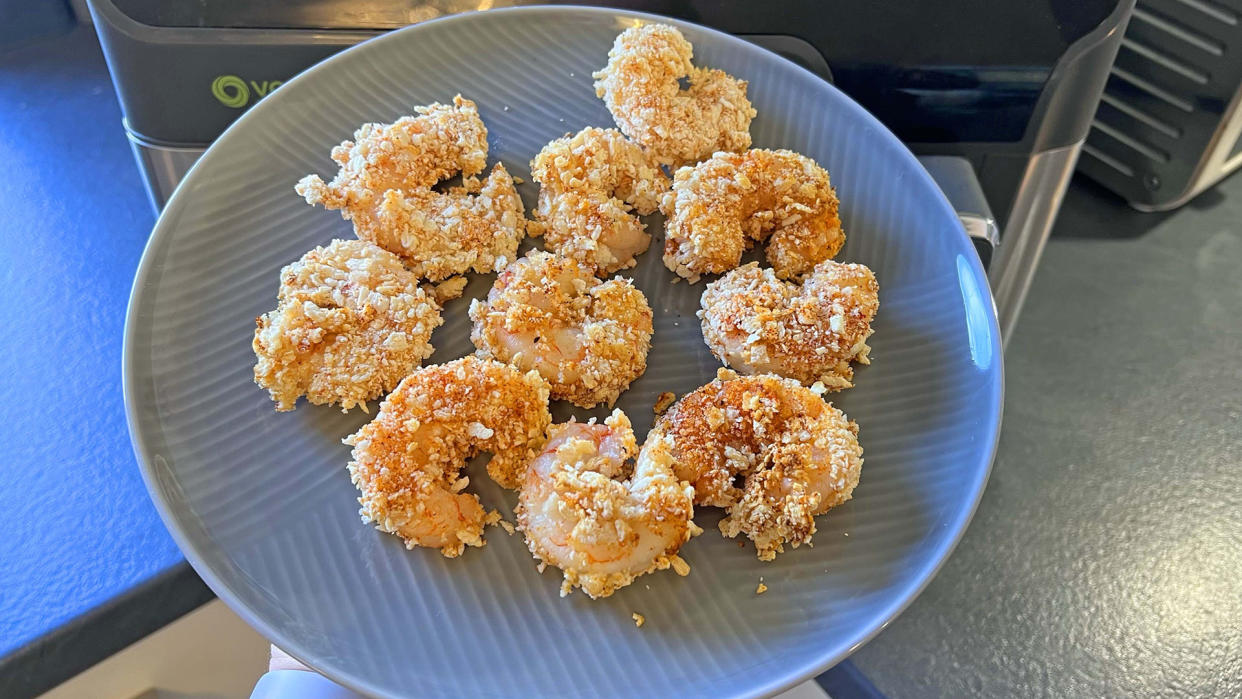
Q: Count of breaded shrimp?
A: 10